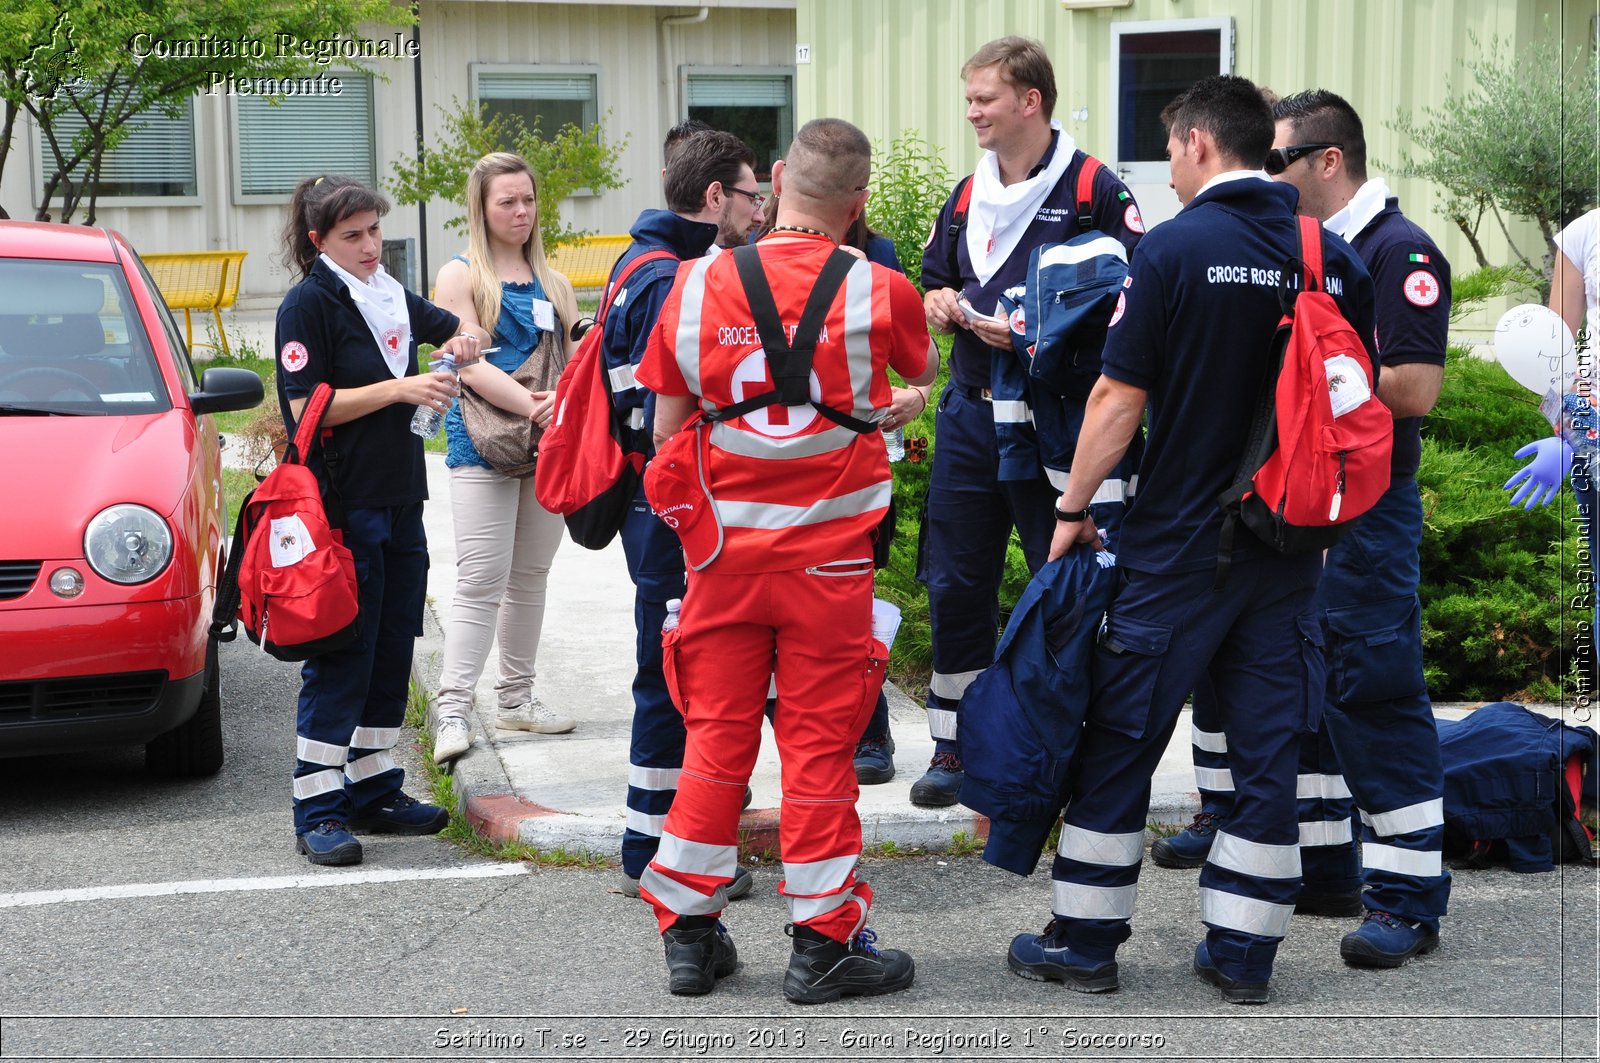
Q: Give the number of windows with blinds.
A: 4